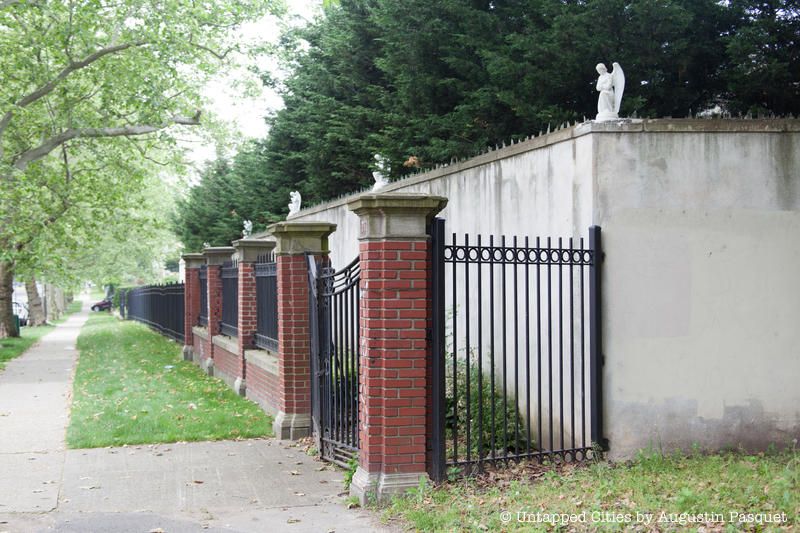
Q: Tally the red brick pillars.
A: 5